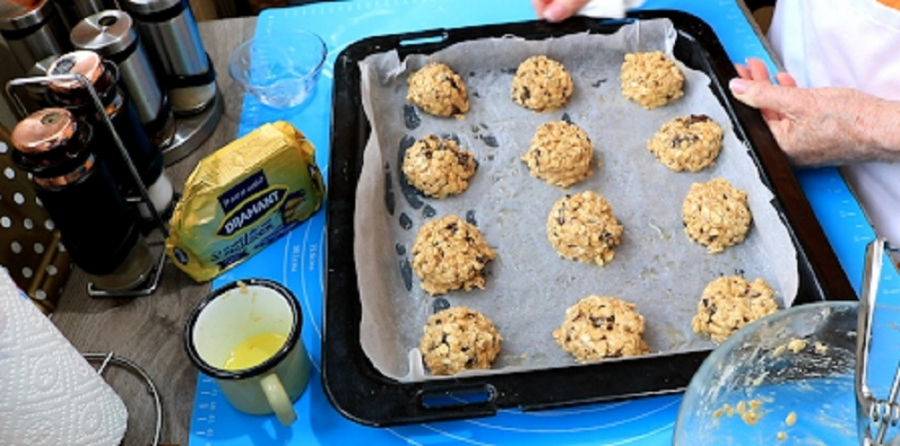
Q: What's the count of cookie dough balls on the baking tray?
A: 12